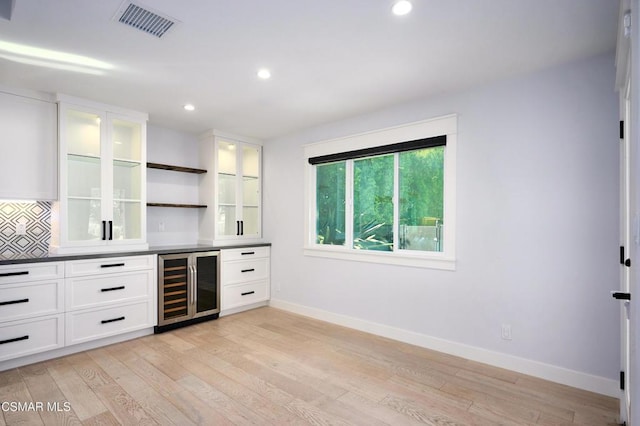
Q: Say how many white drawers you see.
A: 9